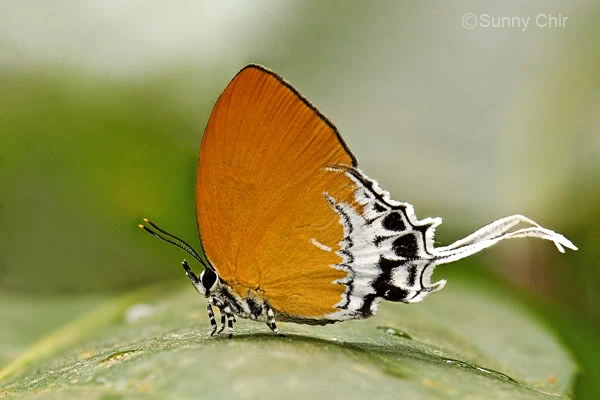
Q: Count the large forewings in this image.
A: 1